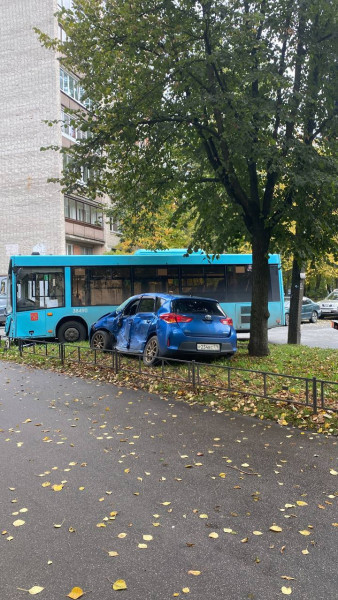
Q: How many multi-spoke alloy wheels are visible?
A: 2